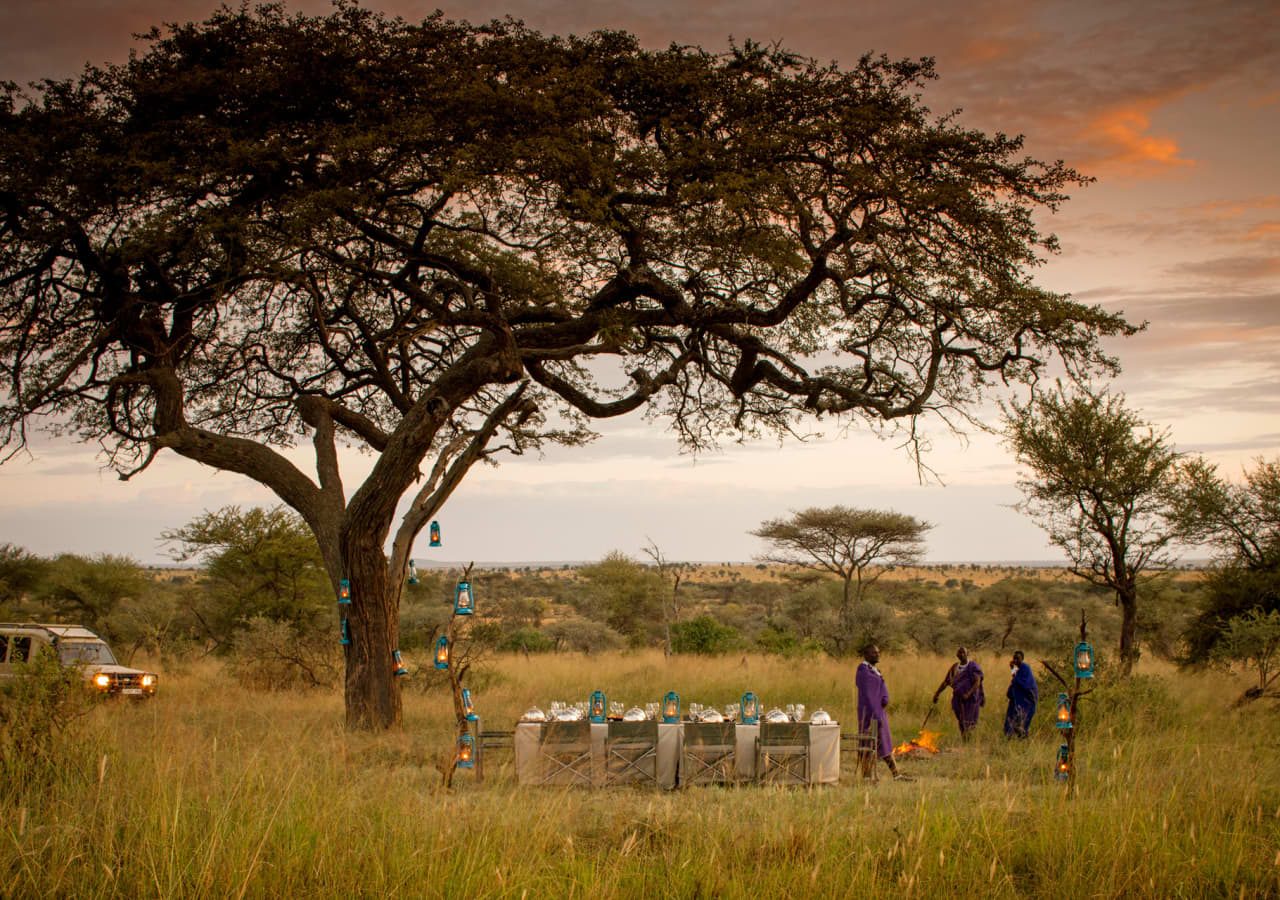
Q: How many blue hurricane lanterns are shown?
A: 15